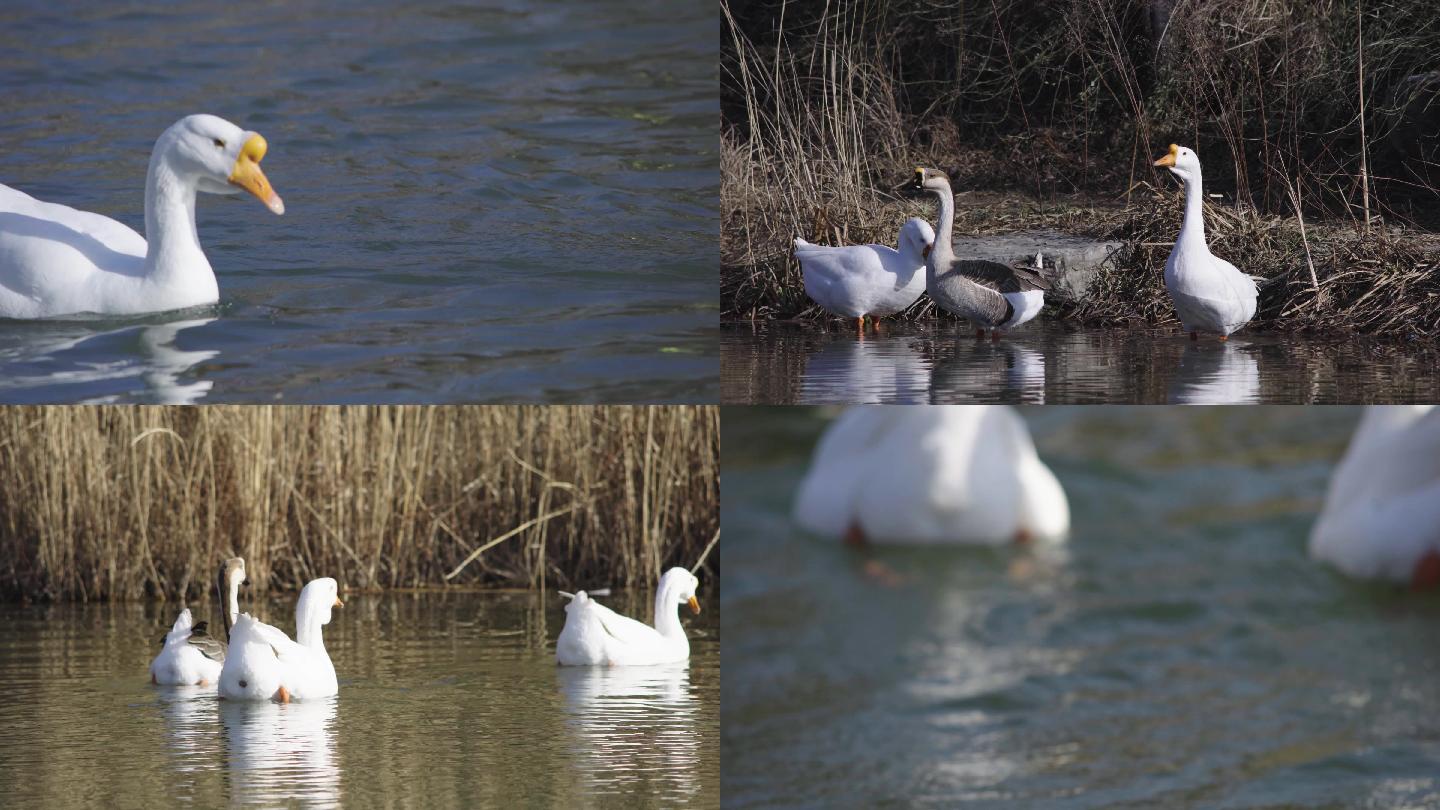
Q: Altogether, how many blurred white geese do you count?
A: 2